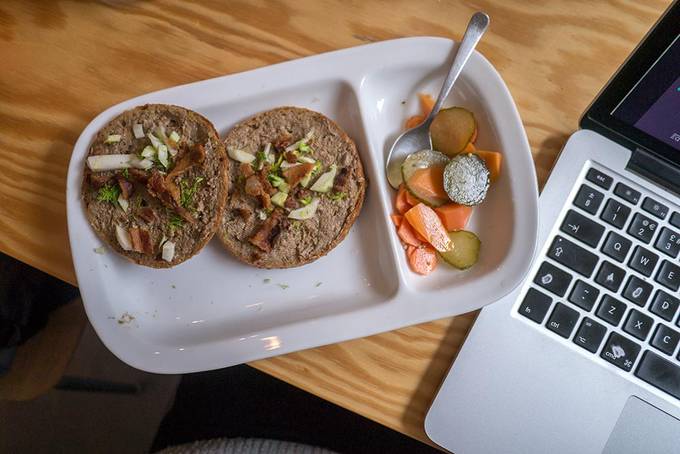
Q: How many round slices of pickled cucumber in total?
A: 4